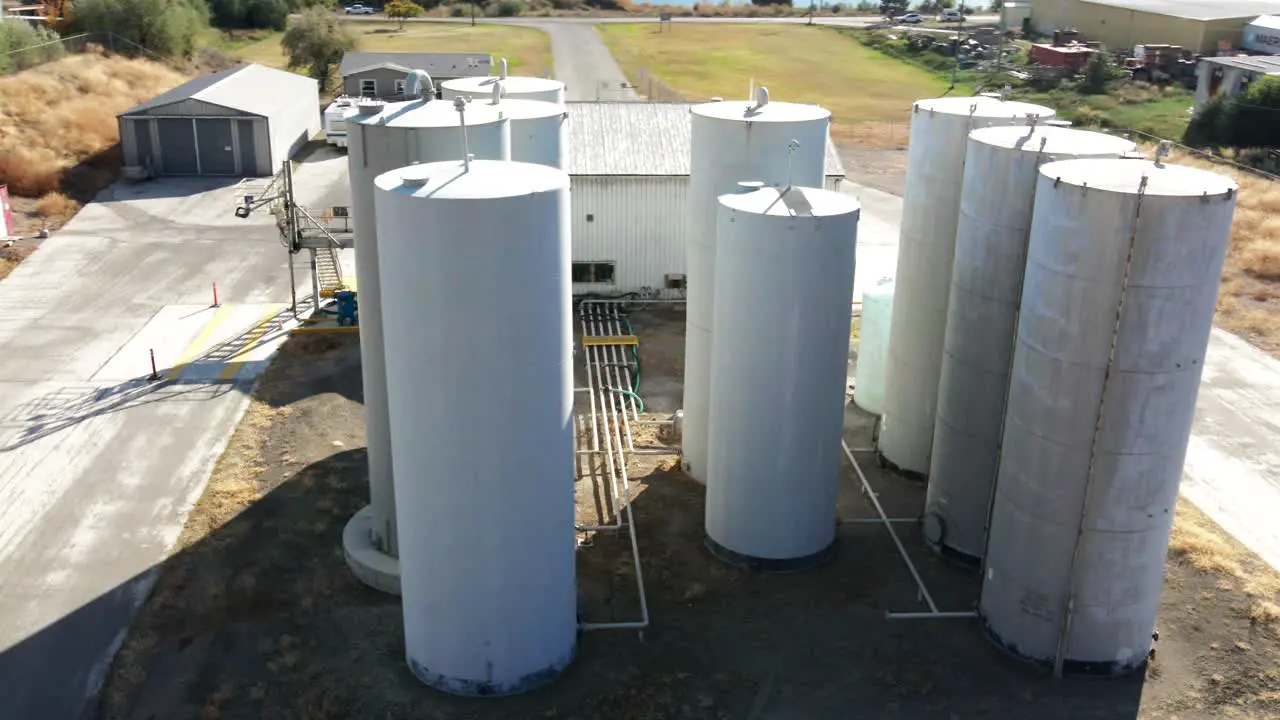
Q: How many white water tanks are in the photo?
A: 9